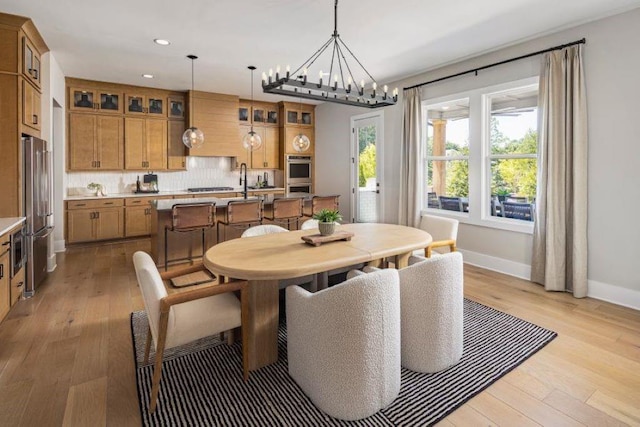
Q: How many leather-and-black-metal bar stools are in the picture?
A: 4